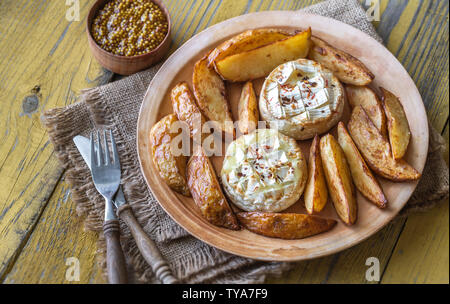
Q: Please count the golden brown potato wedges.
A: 15